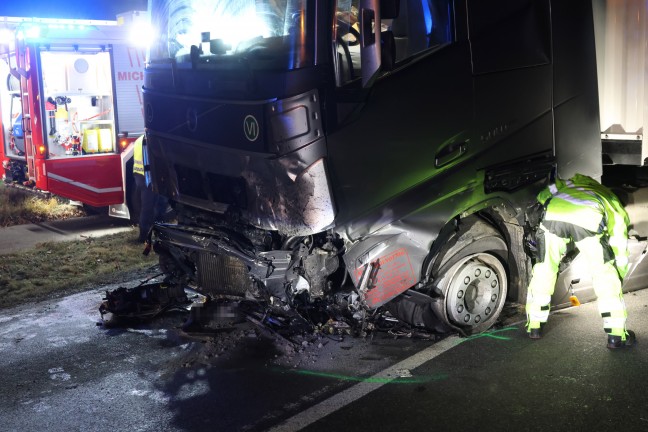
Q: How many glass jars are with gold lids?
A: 0